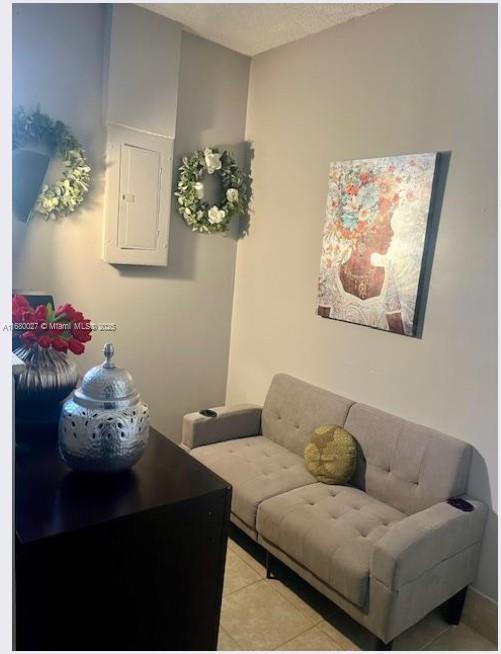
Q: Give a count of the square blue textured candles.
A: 0